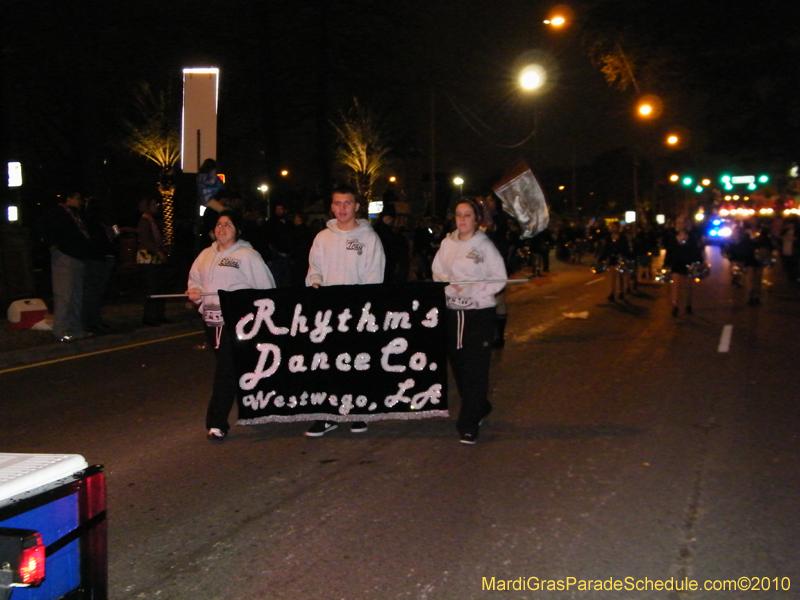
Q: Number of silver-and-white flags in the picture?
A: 1